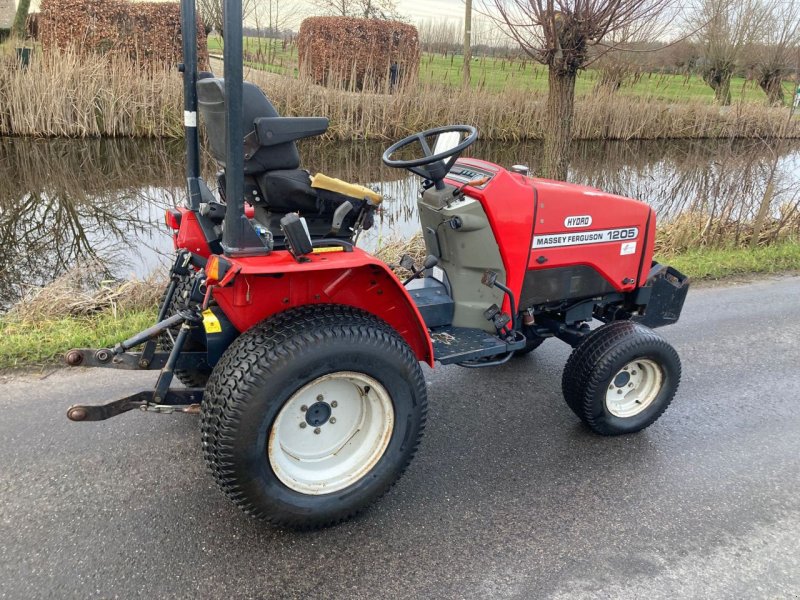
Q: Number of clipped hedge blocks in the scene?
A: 2